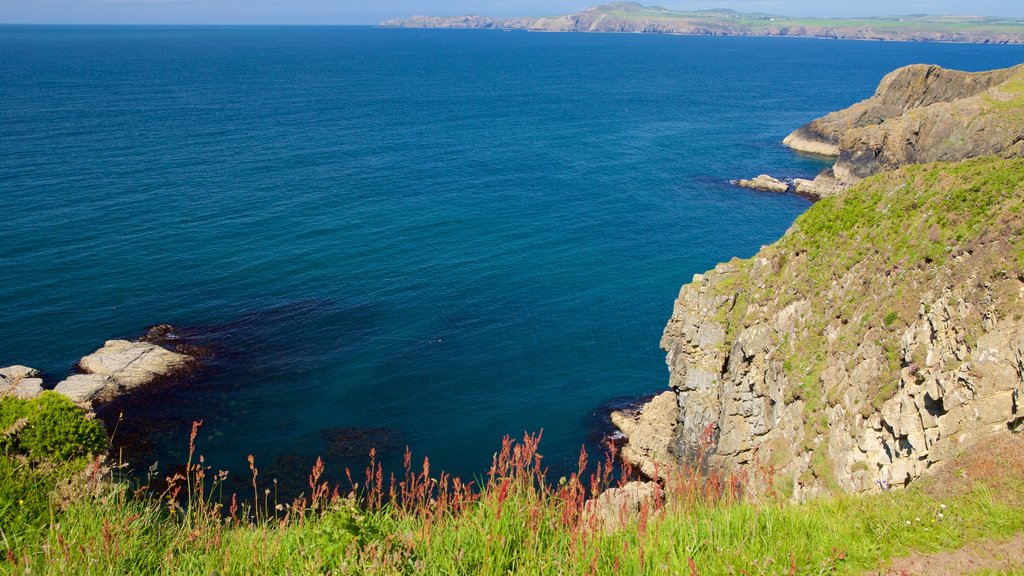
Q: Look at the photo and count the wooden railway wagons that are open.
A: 0